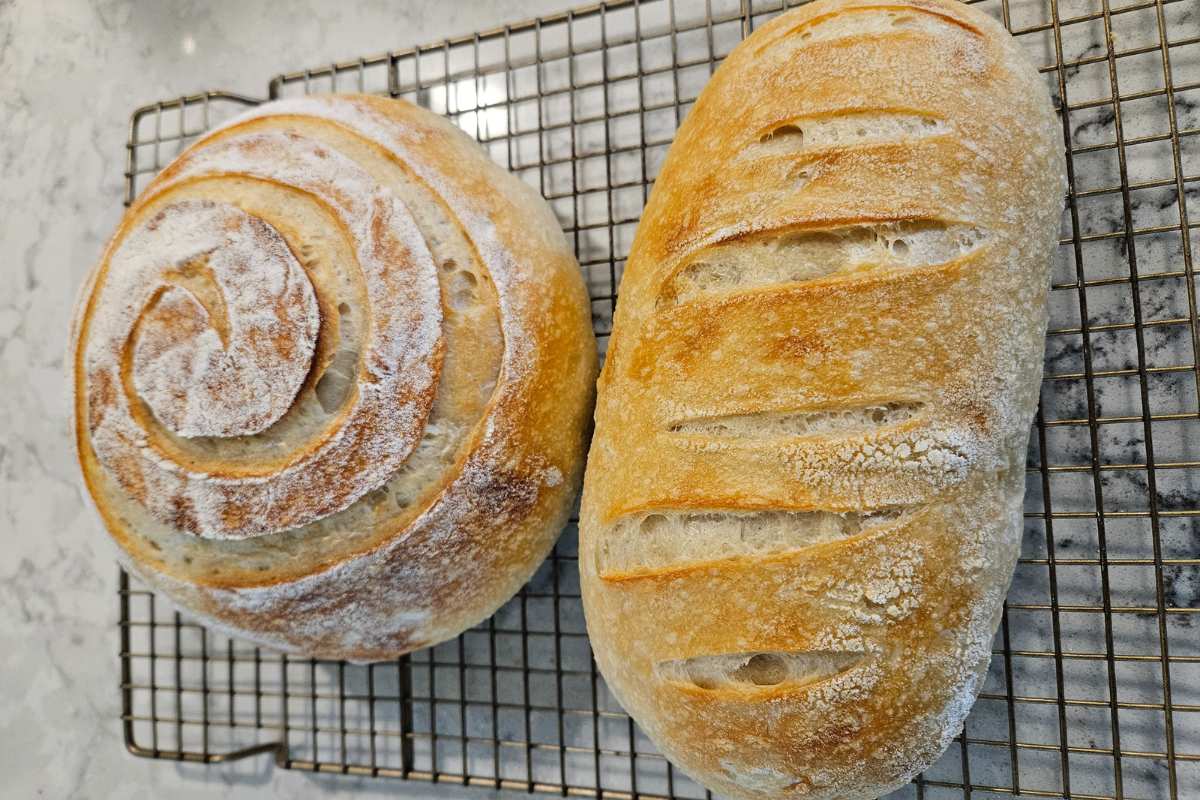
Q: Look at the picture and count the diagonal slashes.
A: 6